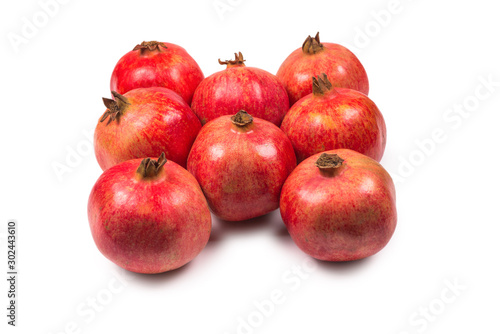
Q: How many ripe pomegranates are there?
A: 8